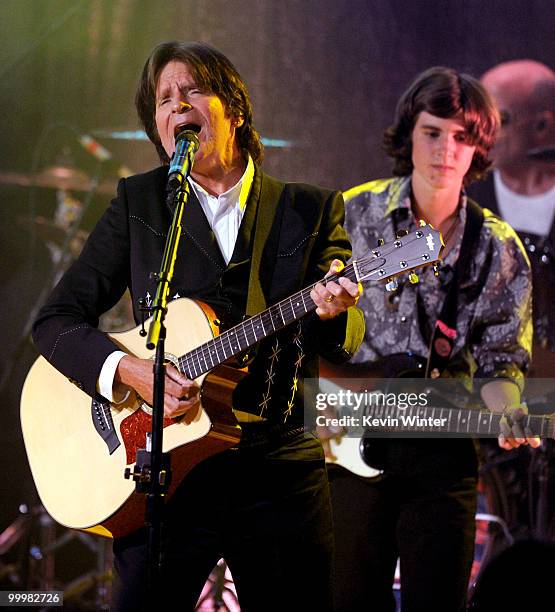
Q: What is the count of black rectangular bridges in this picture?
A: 1